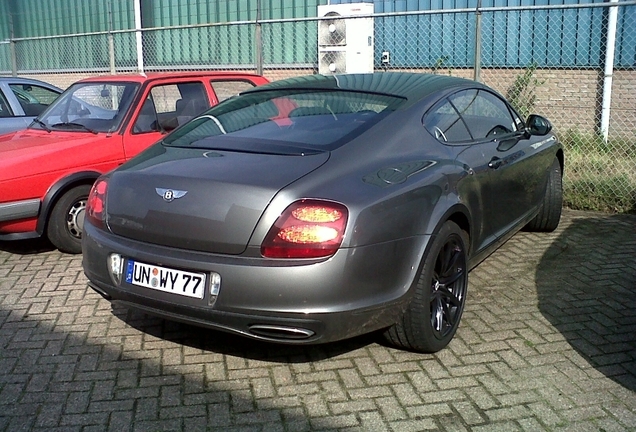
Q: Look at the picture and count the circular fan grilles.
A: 2